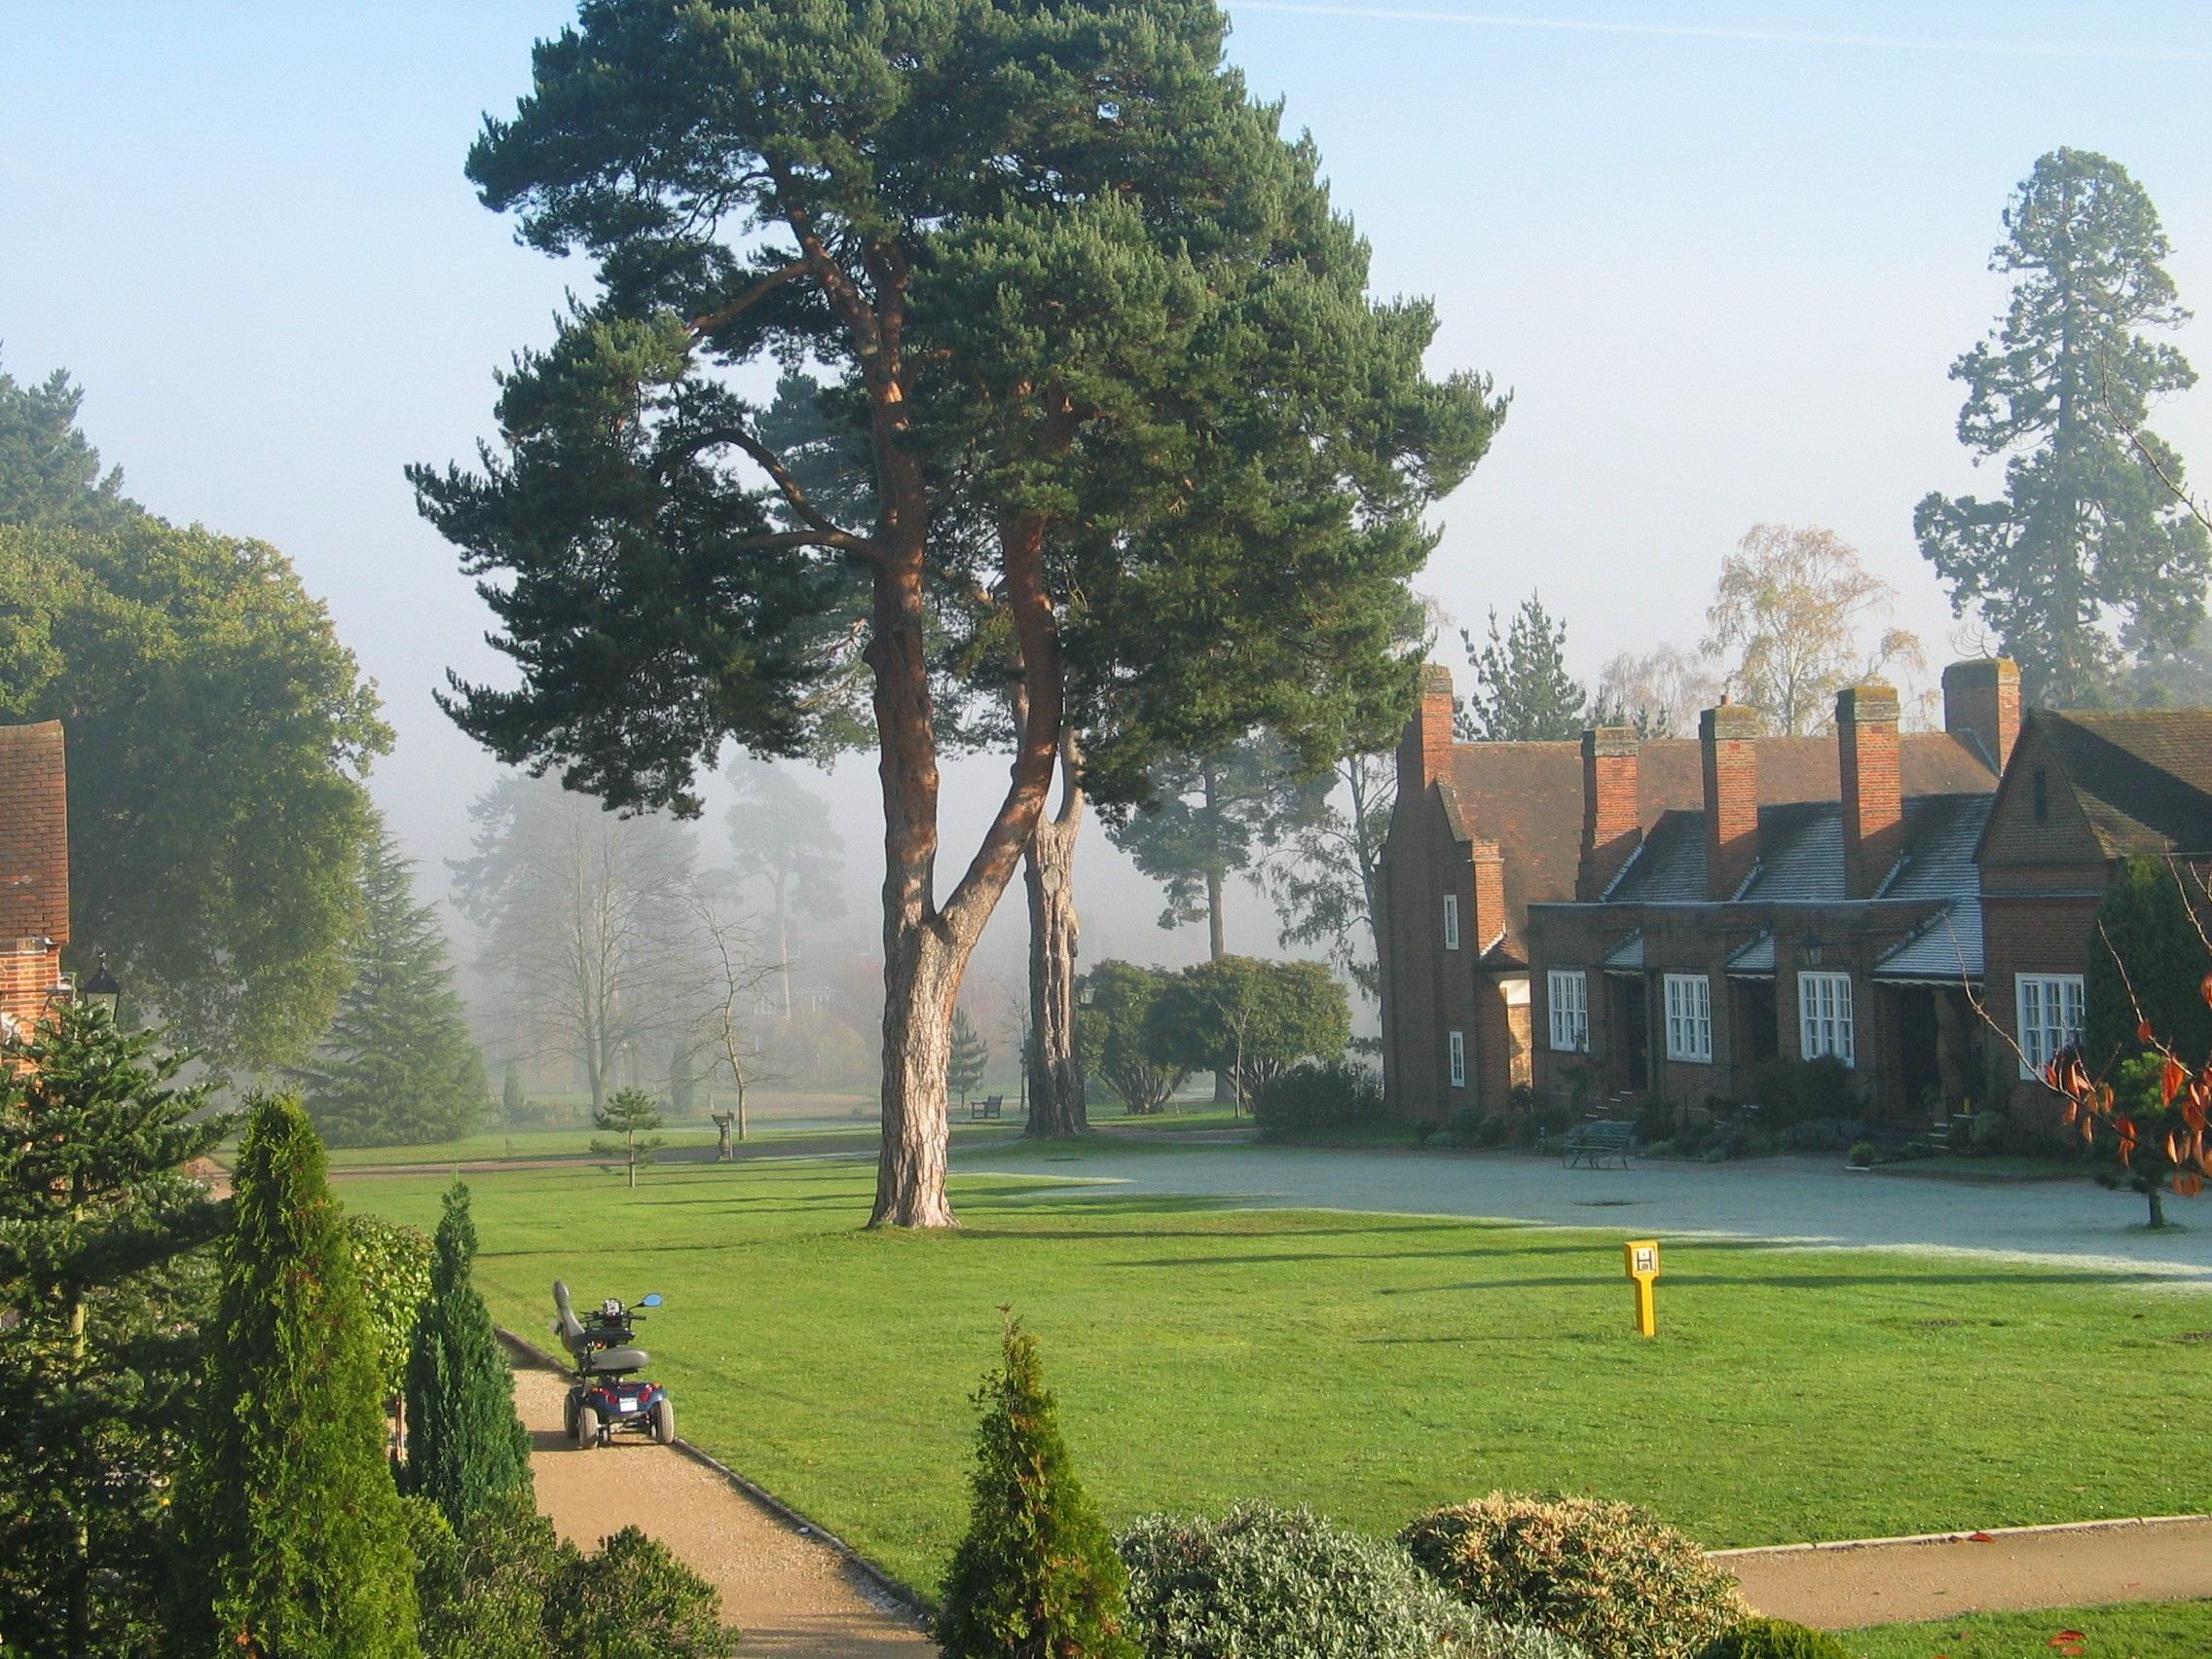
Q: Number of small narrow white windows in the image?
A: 2